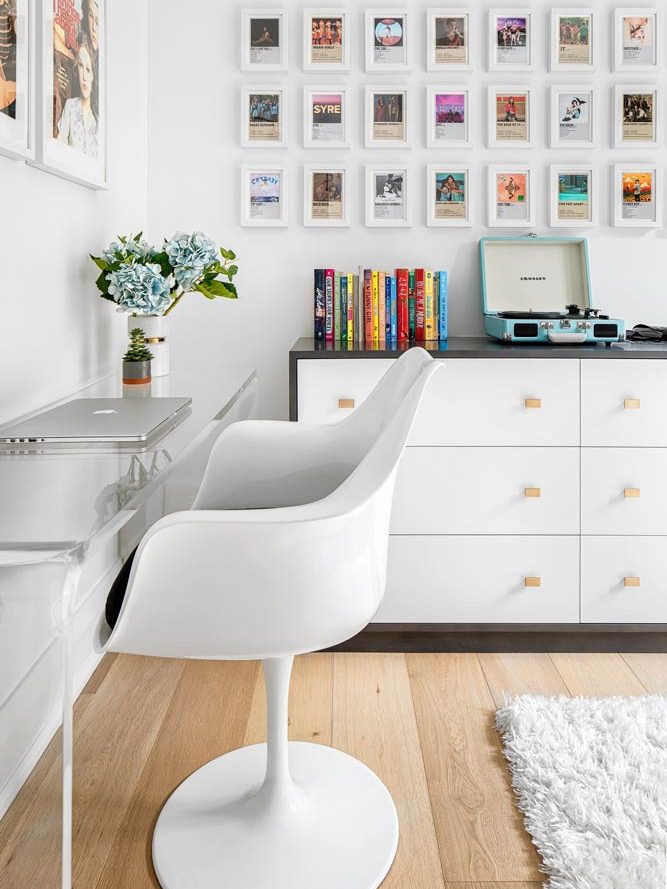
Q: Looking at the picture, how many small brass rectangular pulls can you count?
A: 7